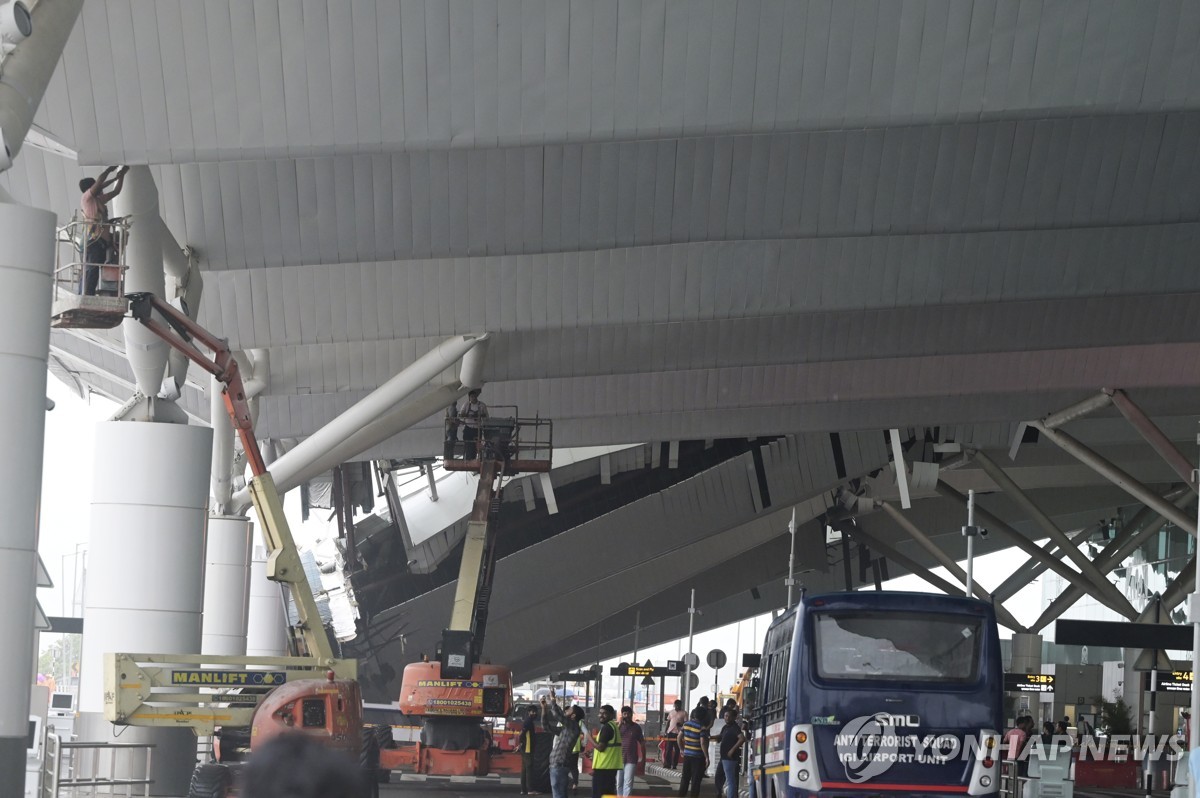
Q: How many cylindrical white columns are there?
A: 4